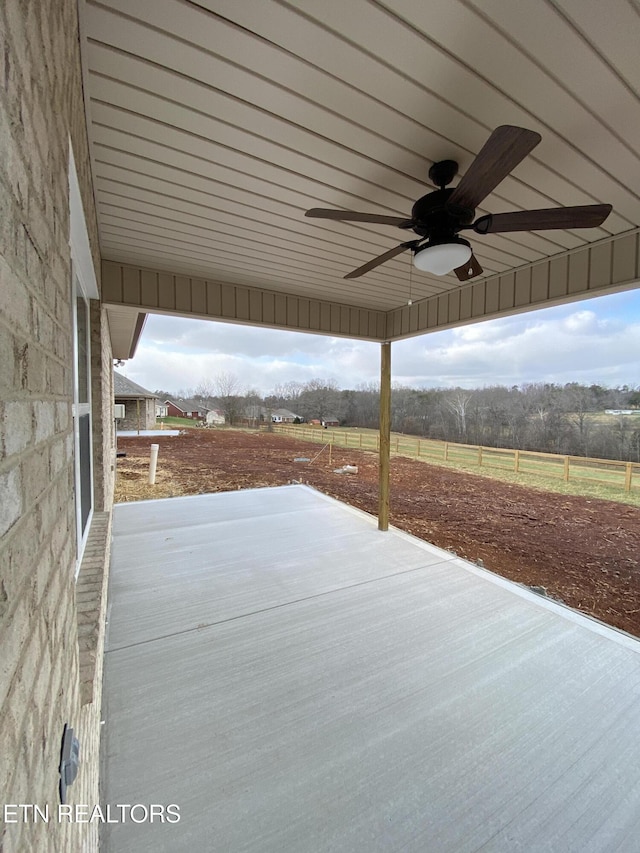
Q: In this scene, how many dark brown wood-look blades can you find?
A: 5